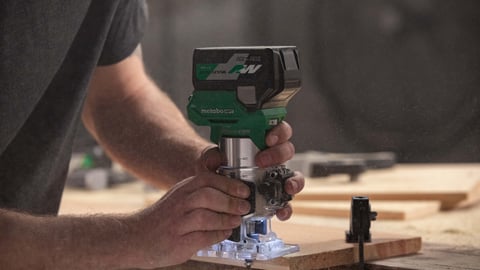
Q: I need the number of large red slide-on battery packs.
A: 0